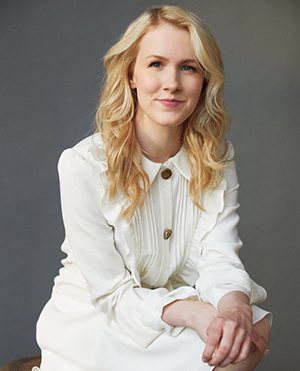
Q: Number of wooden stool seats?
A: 1